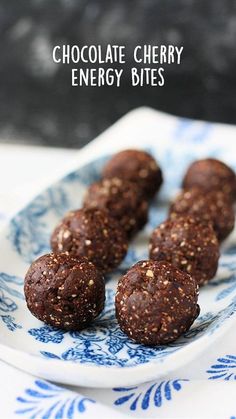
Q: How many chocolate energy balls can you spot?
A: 8